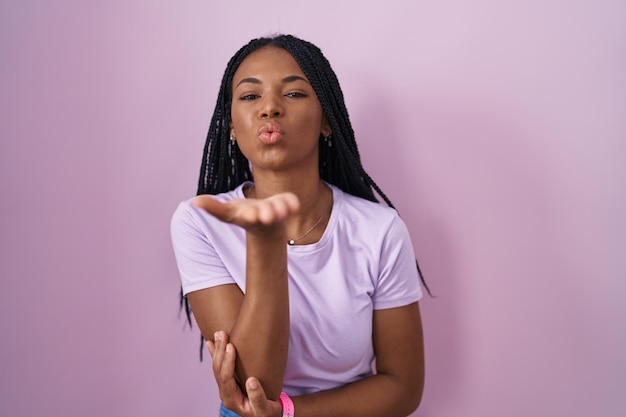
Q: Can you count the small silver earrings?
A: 2